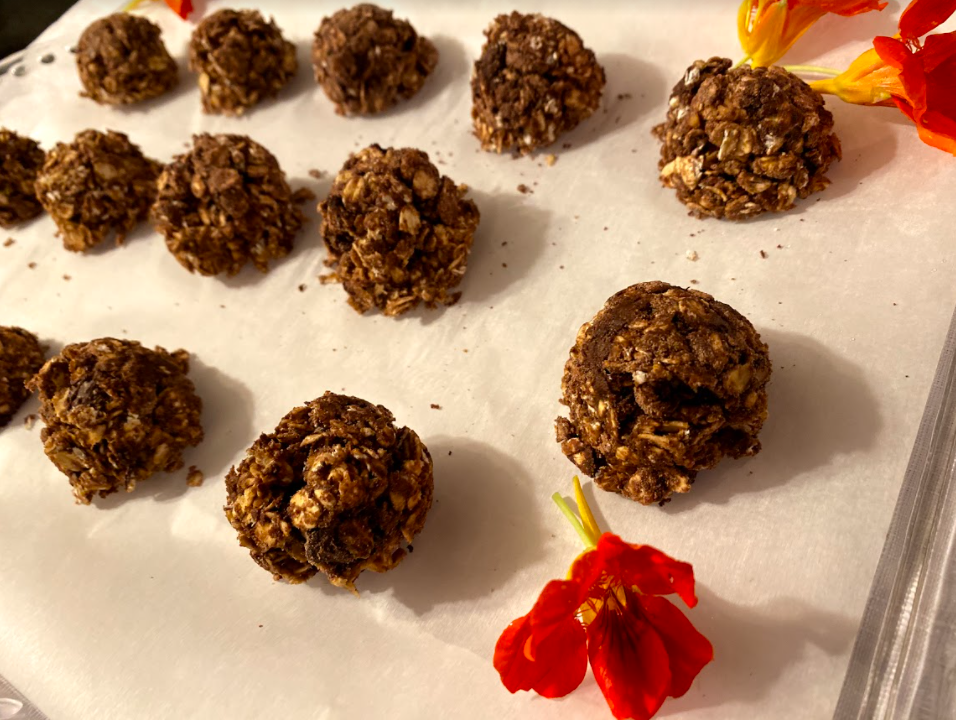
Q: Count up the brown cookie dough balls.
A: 13